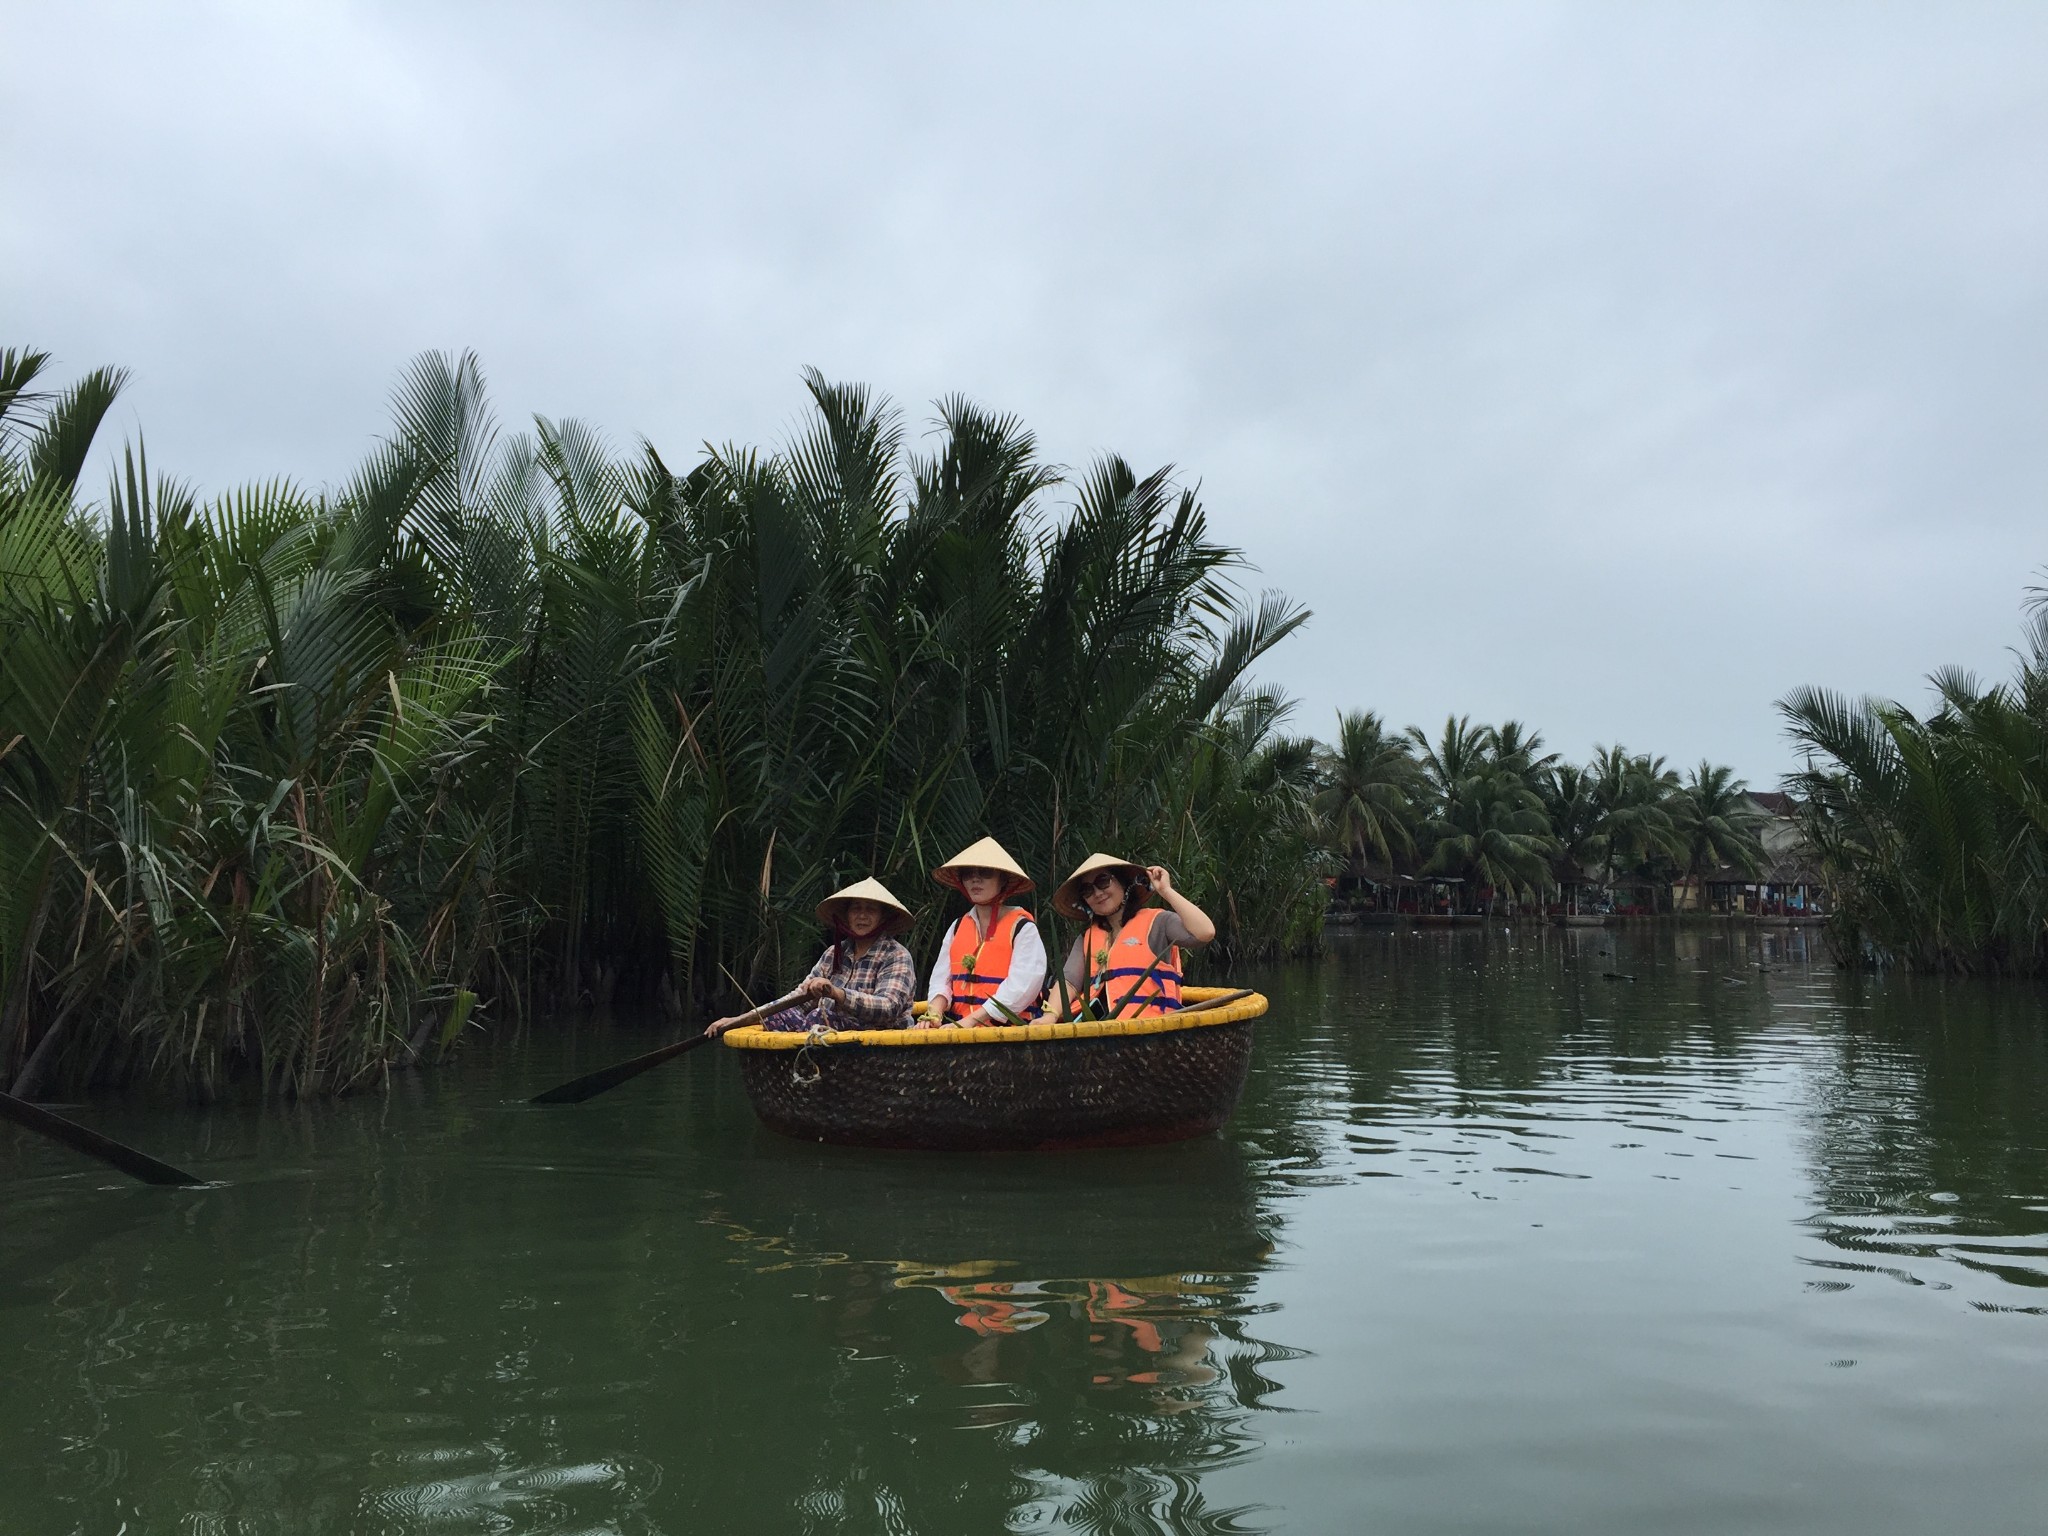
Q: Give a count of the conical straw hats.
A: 3